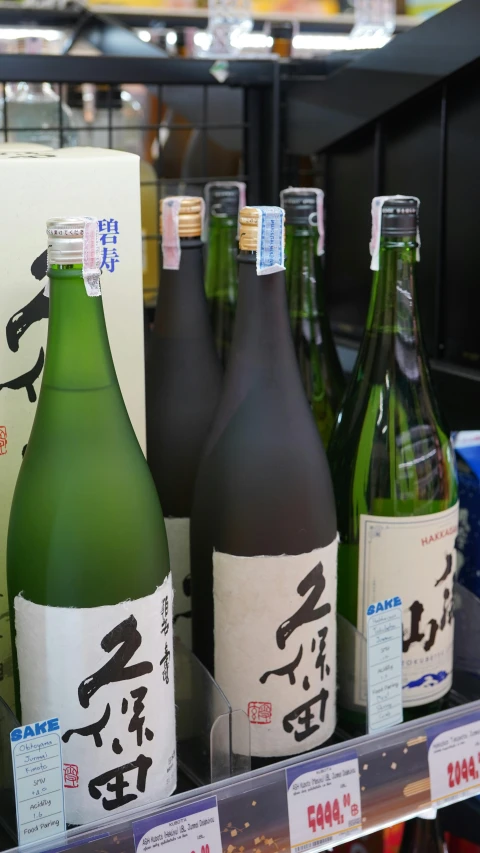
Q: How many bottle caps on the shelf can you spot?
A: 6